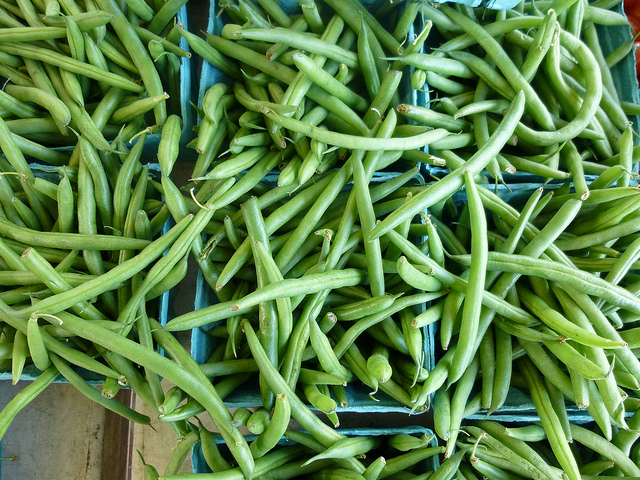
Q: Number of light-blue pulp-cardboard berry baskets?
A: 8